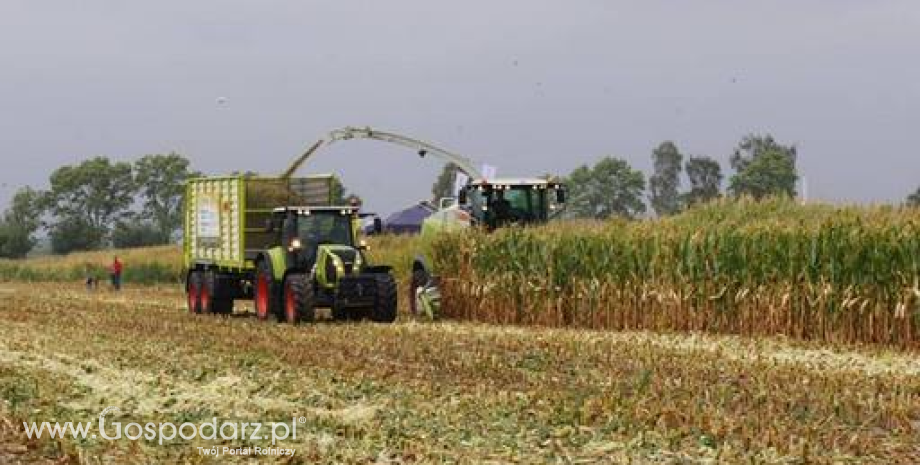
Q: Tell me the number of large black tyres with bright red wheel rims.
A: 4